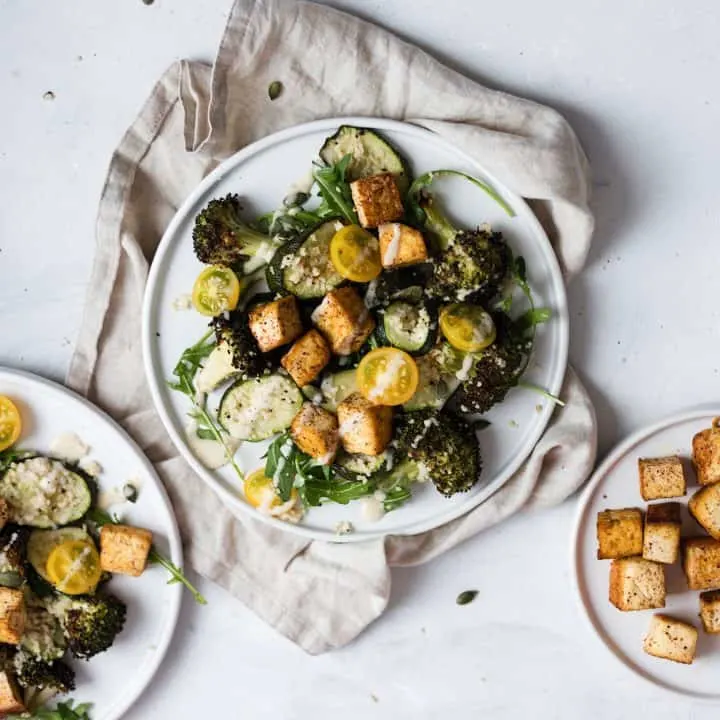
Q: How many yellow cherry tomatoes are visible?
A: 7